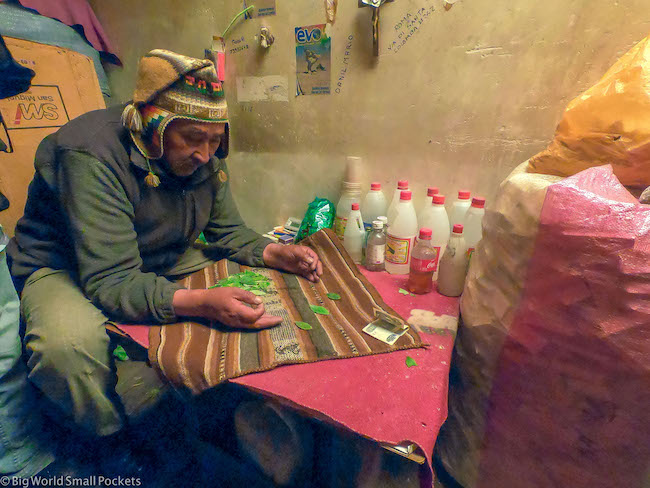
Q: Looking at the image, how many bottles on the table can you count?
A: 13